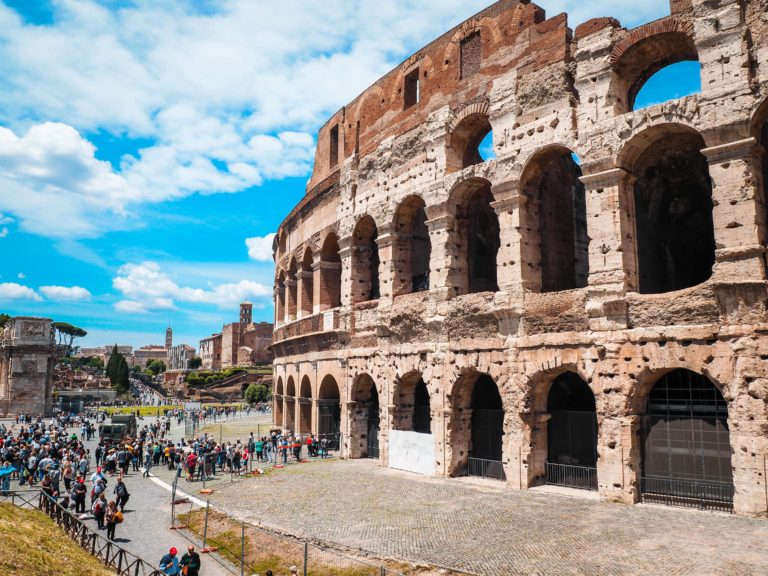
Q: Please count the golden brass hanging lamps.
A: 0